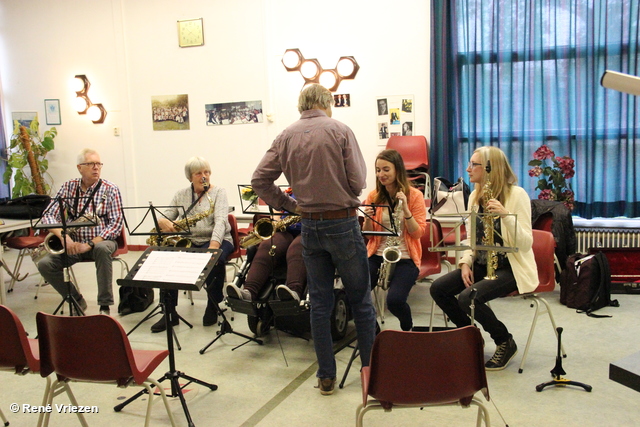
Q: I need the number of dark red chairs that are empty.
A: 3